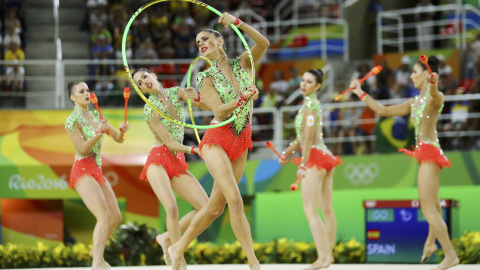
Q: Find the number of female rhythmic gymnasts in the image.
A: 5